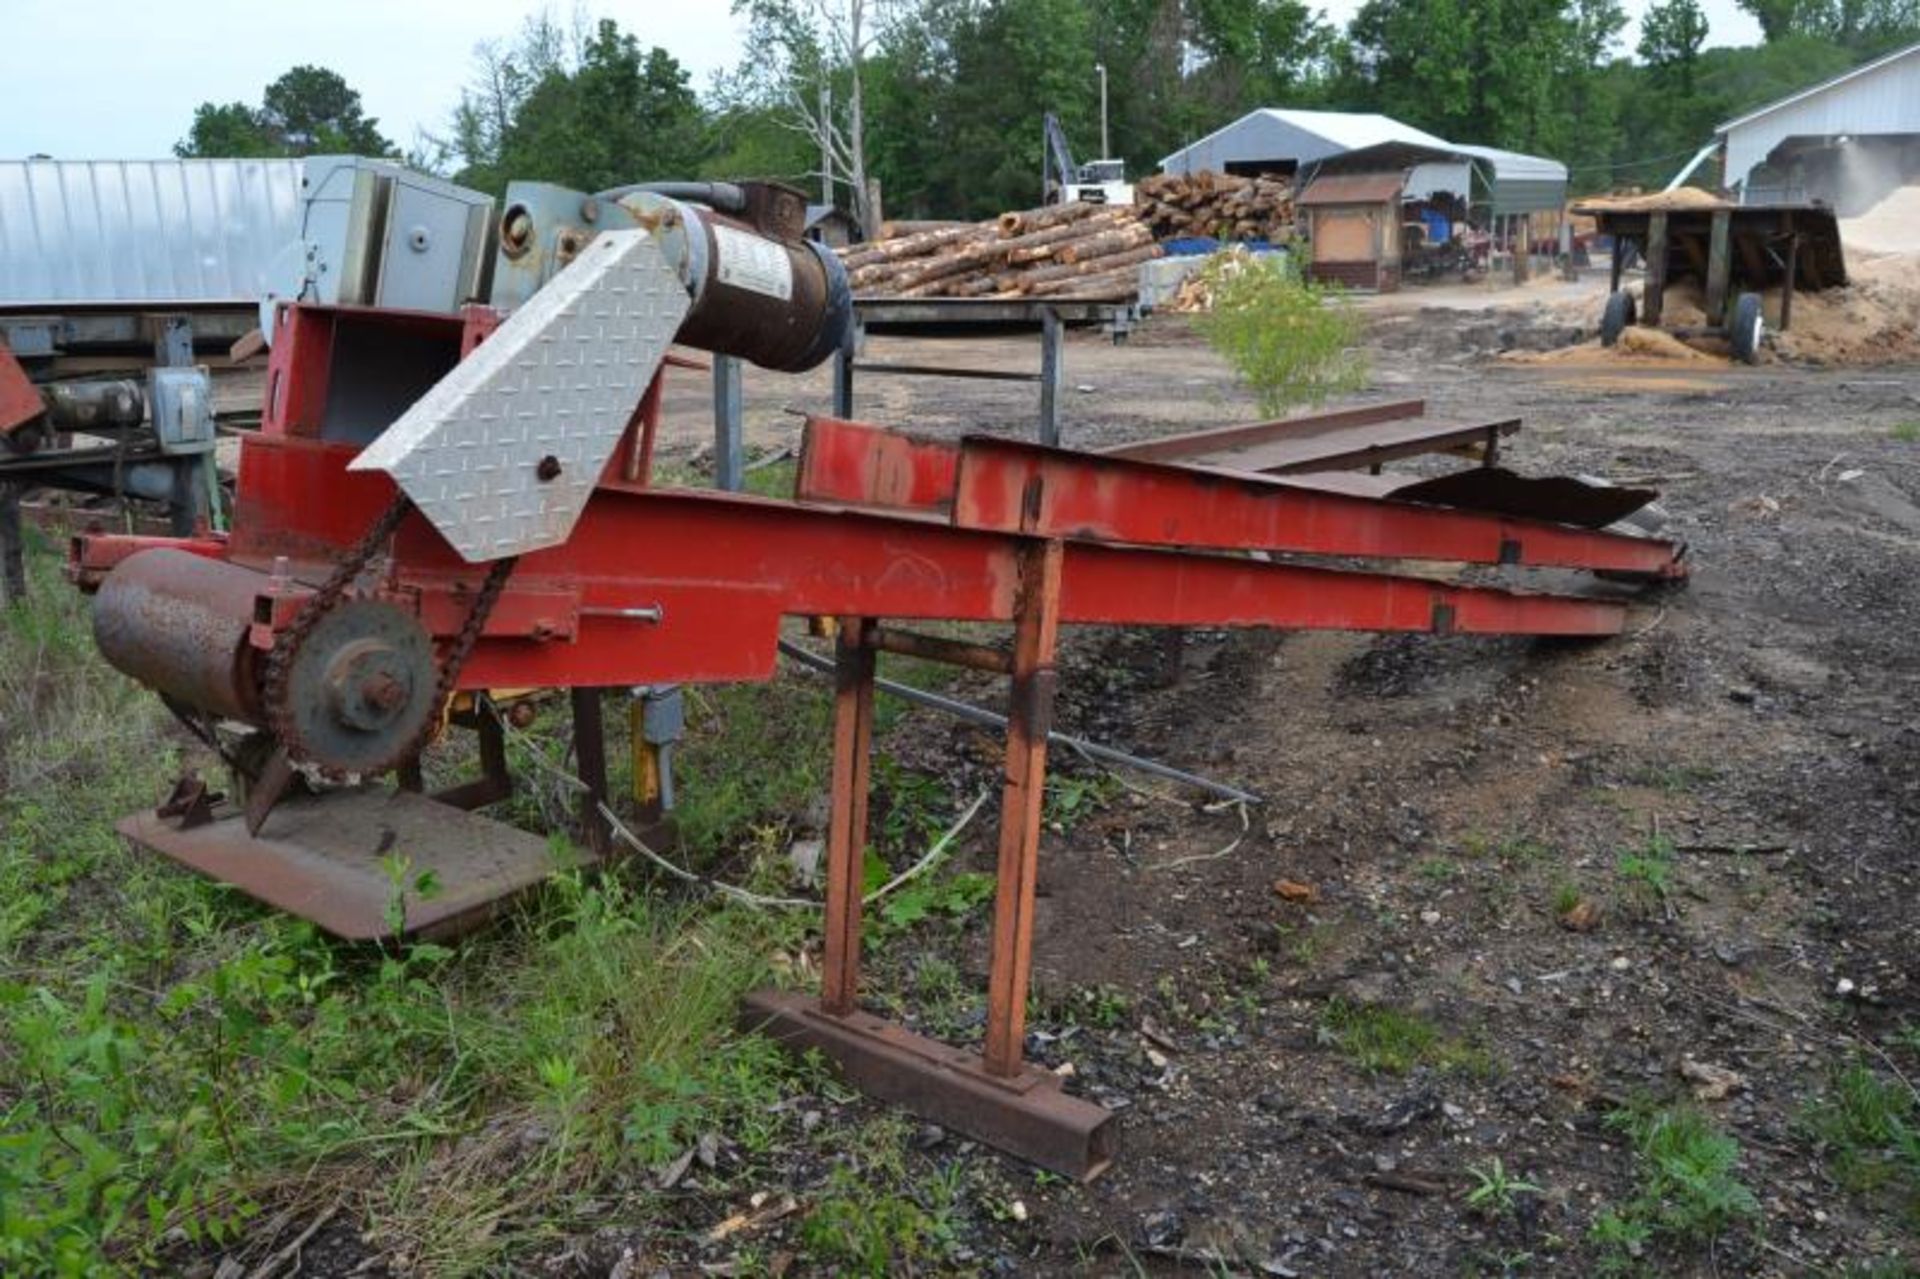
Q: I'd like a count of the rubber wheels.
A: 2